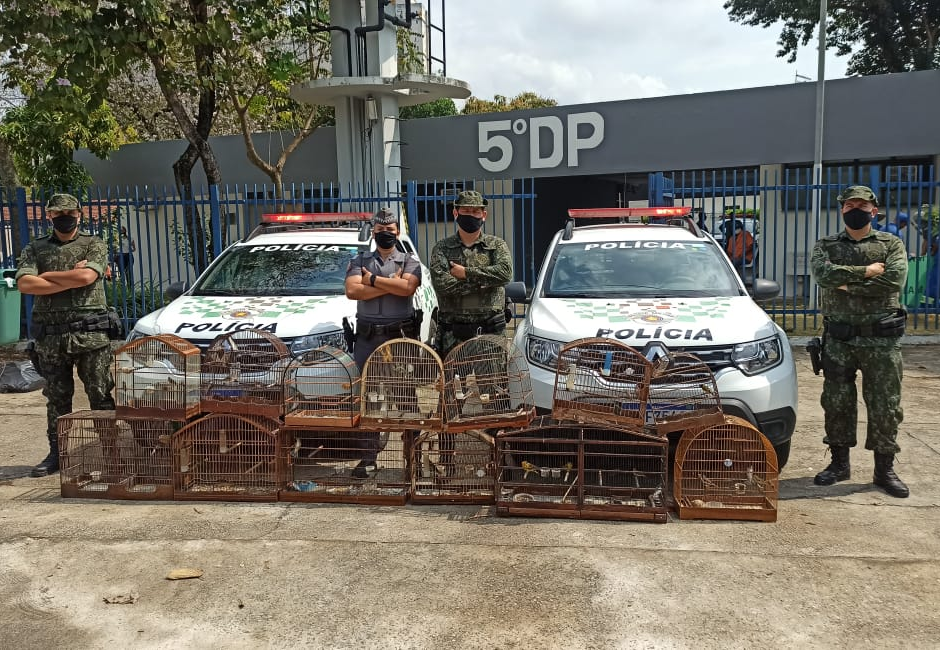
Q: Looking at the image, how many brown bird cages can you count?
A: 13